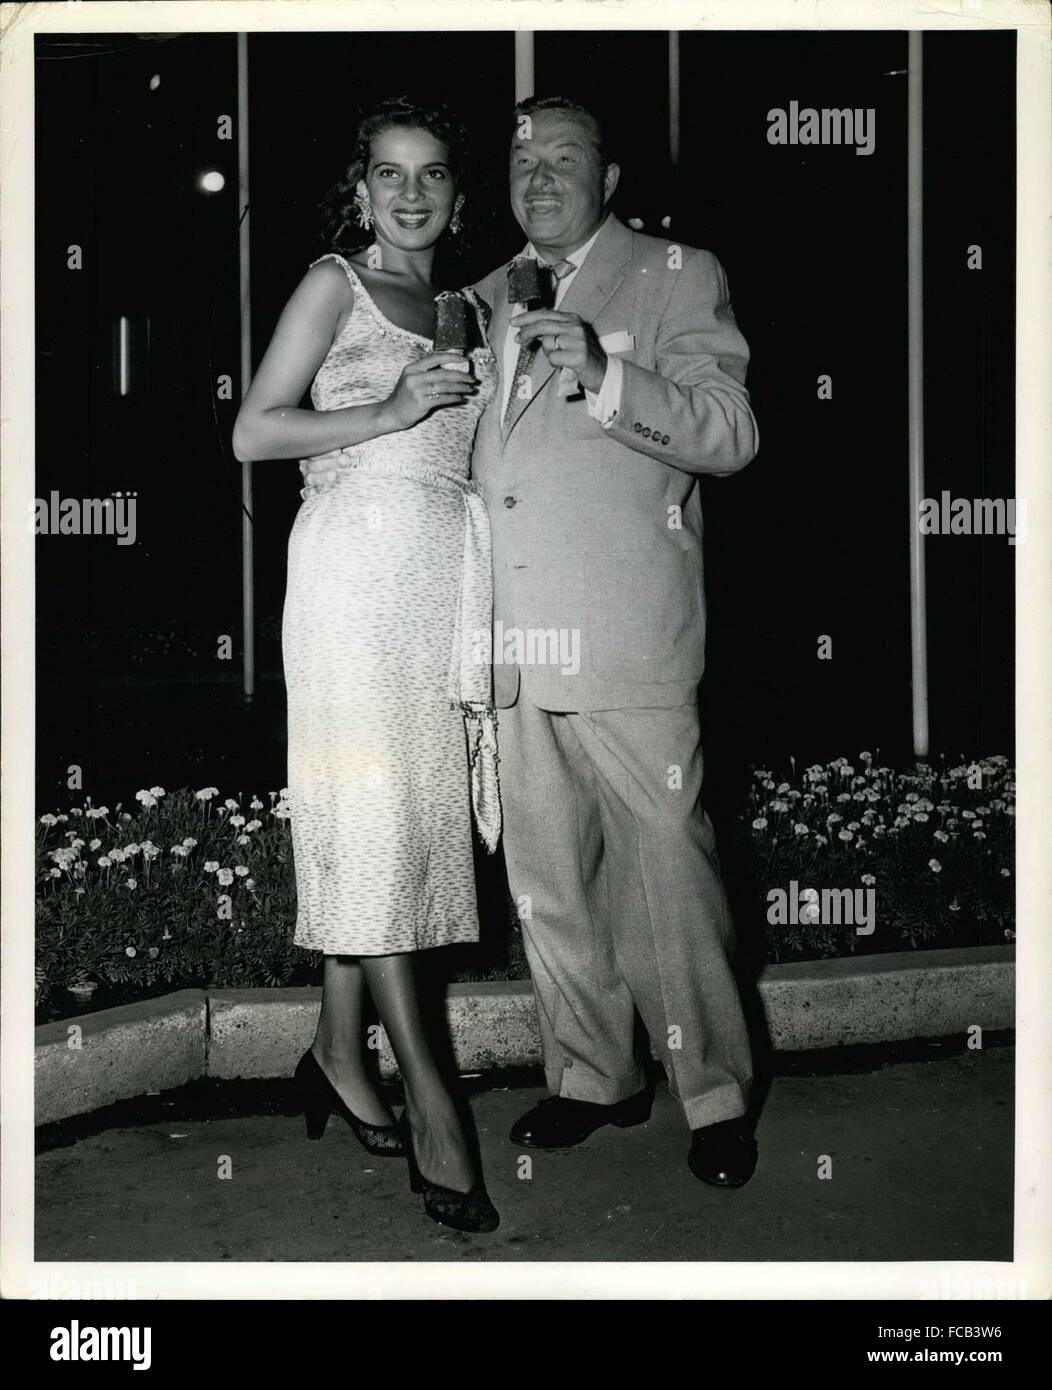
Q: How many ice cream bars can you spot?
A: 2